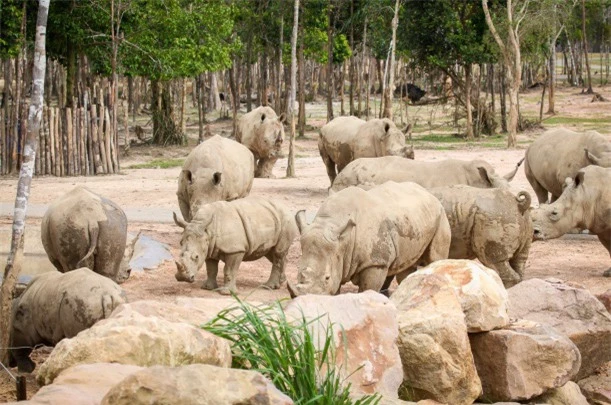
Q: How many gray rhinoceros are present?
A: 11